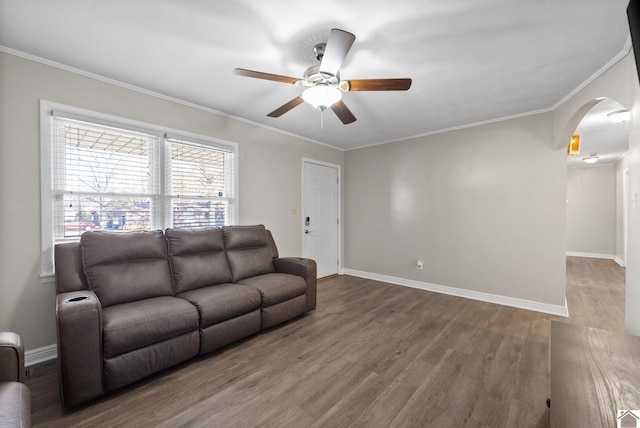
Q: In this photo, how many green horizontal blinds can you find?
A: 0